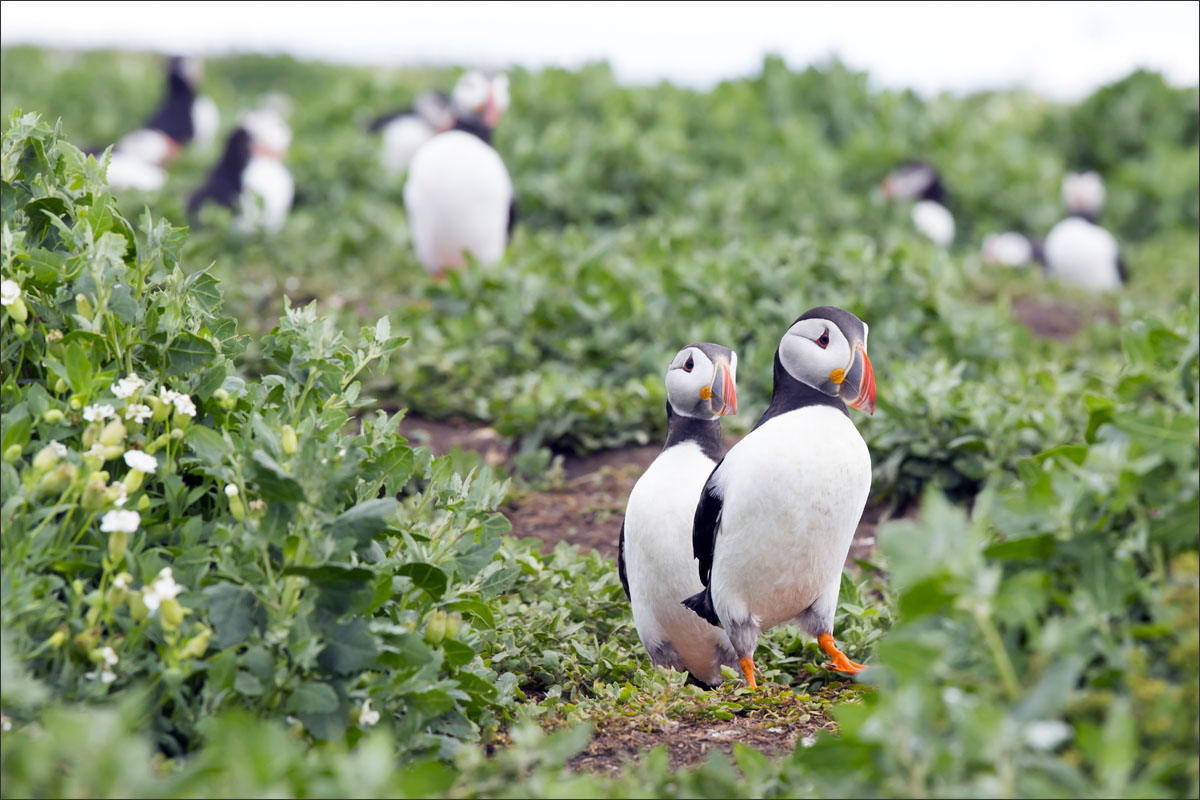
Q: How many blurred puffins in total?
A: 8